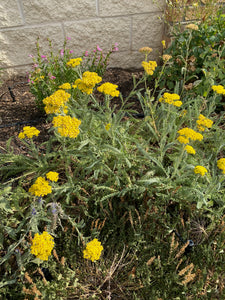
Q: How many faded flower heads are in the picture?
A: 3